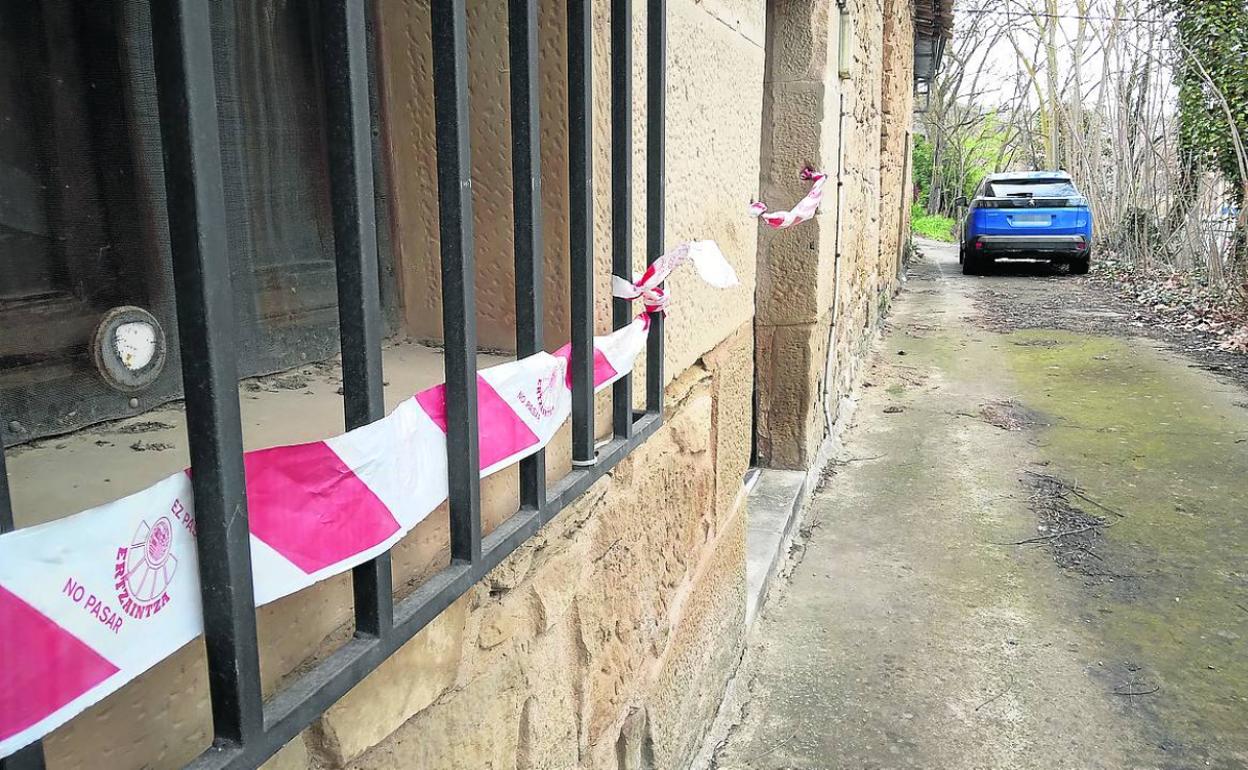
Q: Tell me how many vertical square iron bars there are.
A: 8